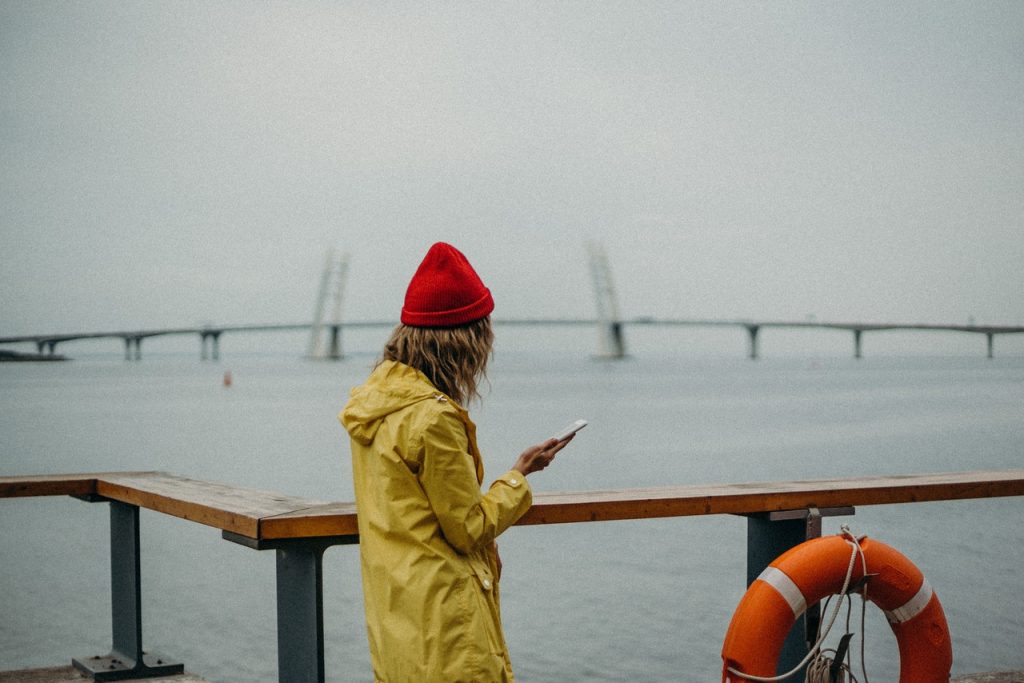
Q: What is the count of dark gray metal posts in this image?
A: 3